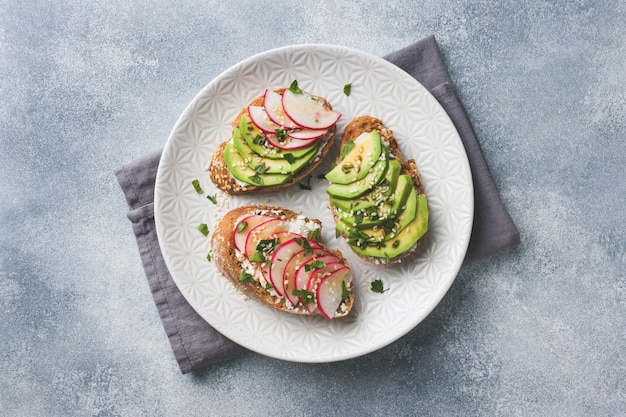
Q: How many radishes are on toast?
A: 13